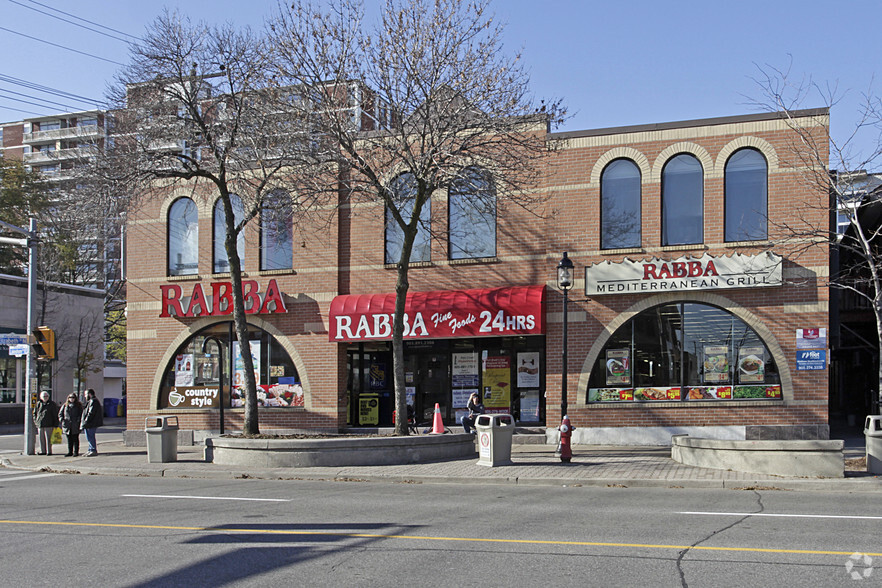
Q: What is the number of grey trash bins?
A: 3